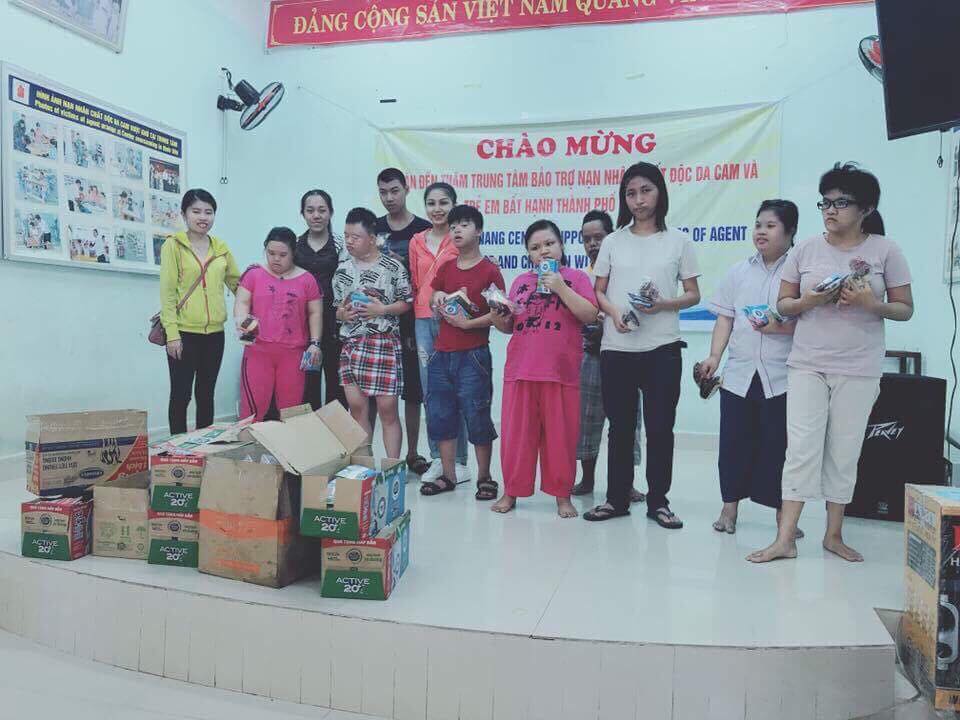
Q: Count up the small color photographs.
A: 12